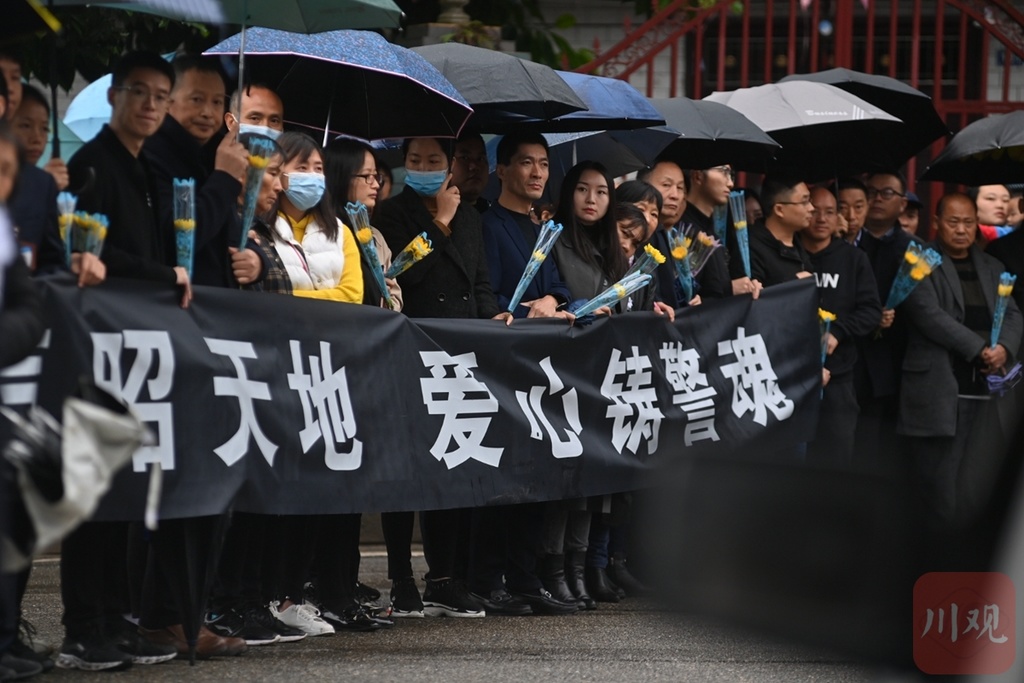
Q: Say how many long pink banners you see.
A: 0